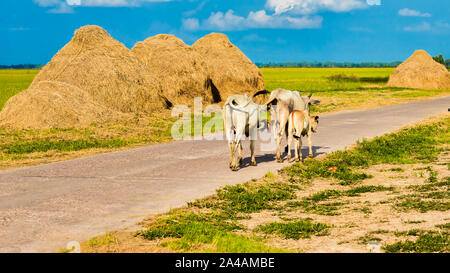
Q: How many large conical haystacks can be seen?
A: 4